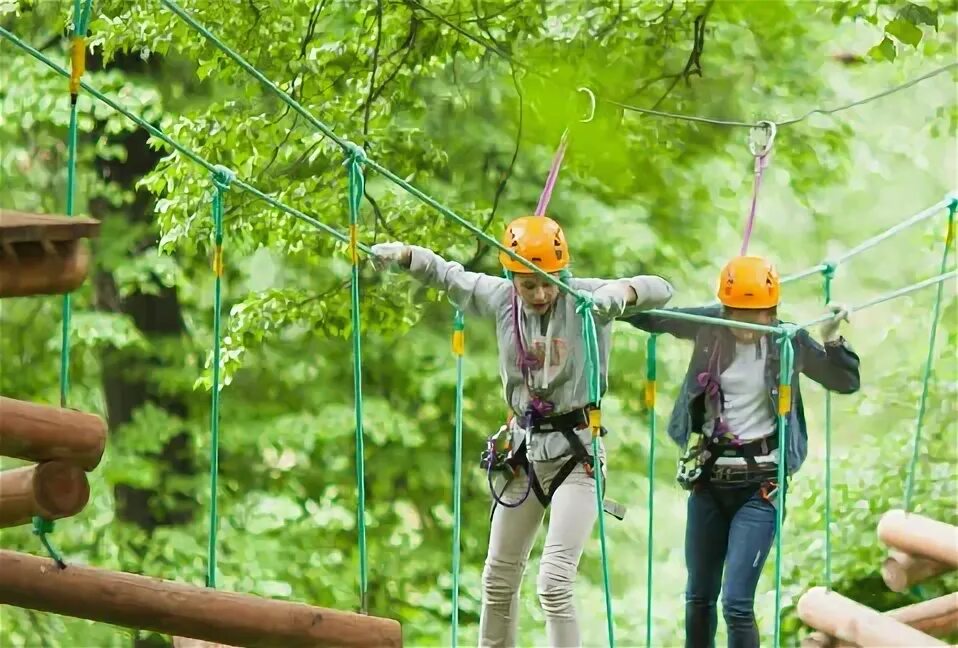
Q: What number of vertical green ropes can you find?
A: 9